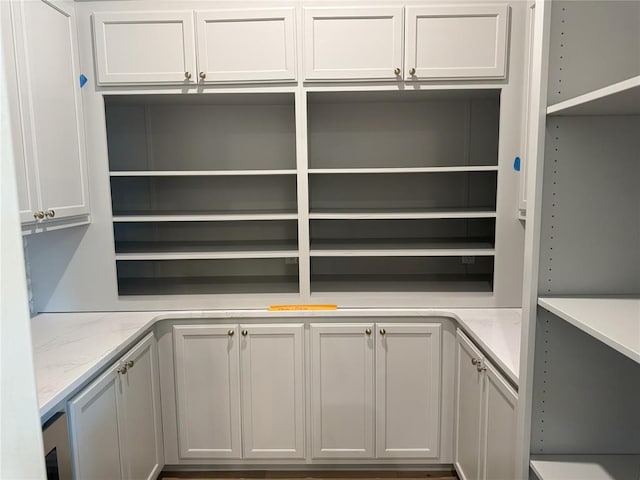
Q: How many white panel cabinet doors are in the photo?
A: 14